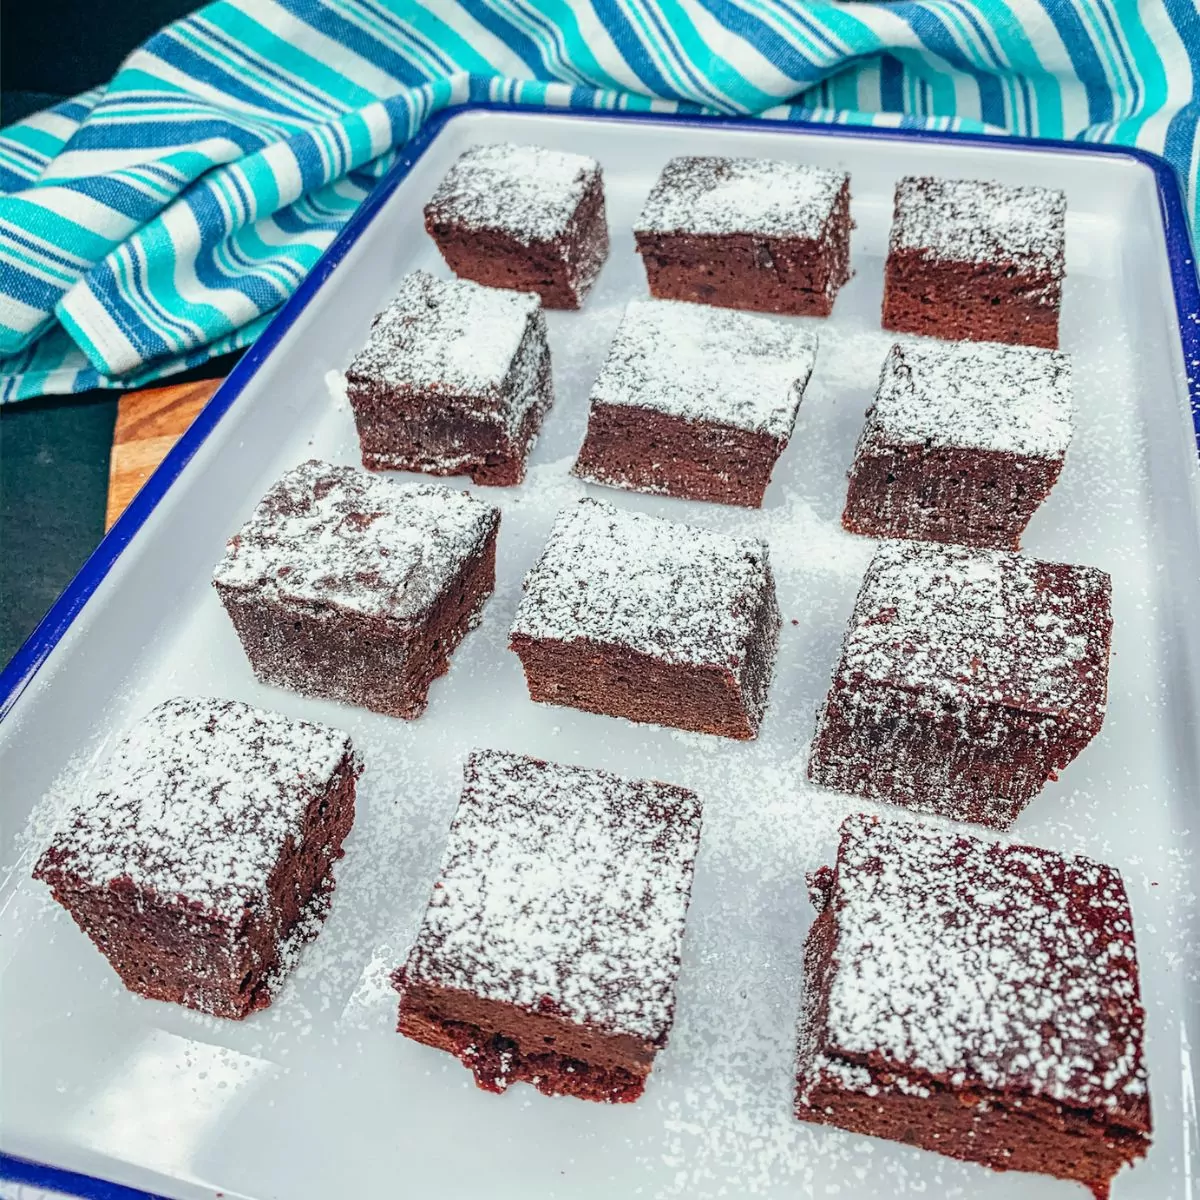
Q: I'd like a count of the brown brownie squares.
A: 12